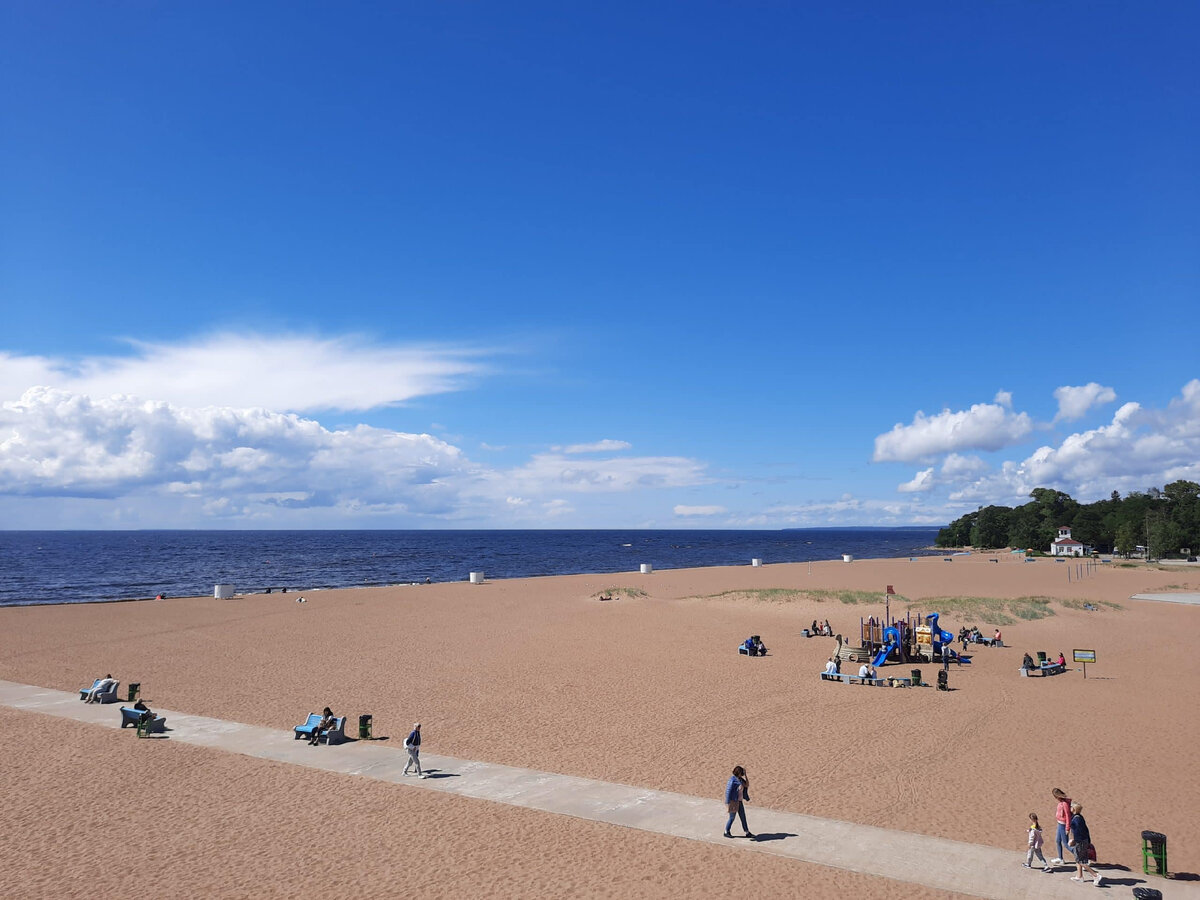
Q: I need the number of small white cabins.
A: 5